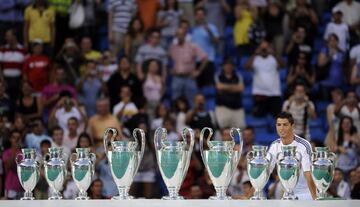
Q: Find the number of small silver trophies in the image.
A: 6